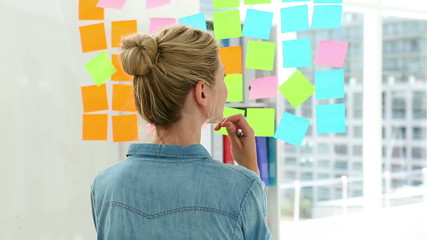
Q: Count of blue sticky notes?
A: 10